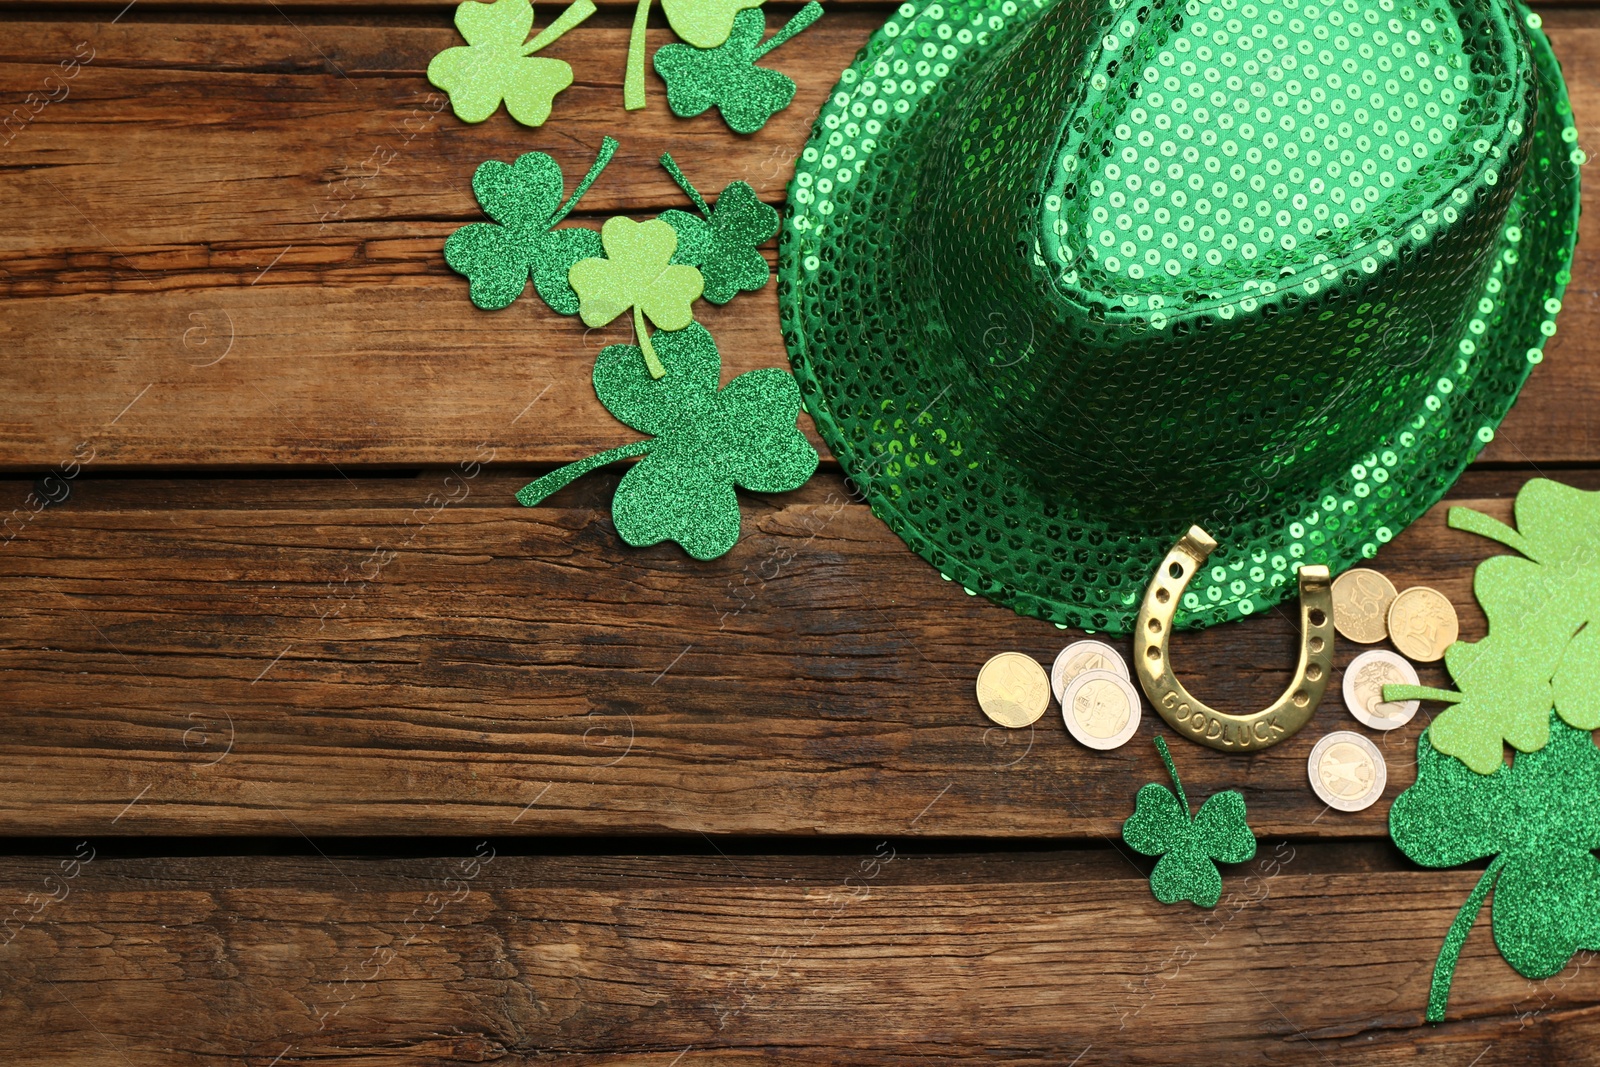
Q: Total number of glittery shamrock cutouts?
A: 11